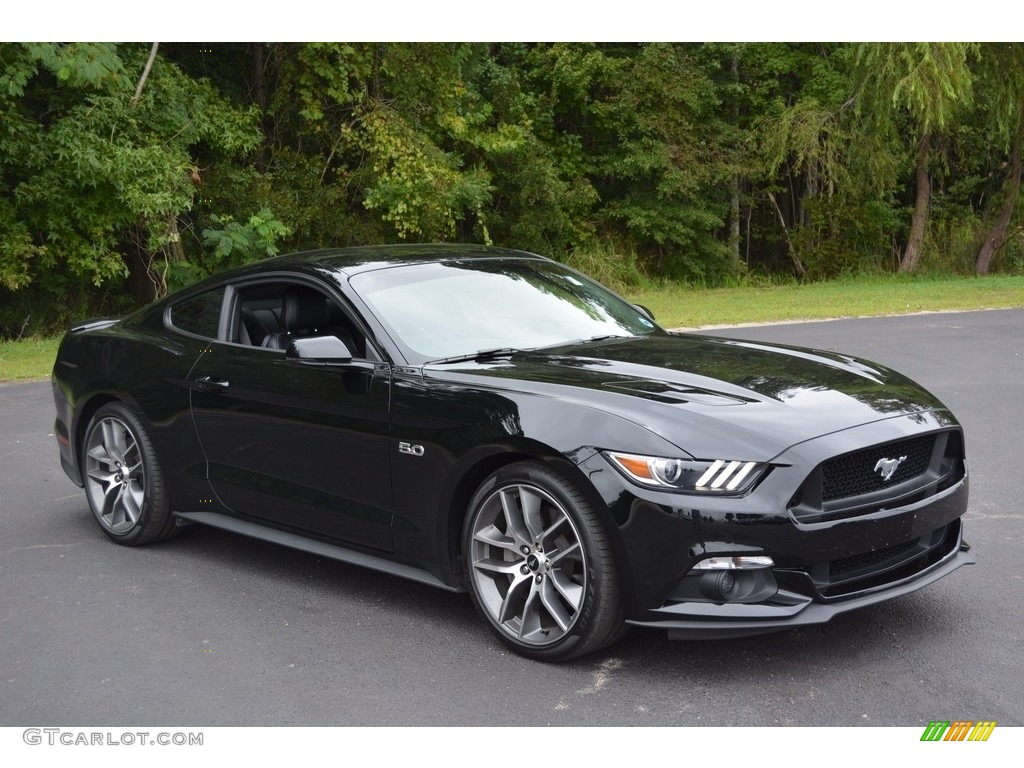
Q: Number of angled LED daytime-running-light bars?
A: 3